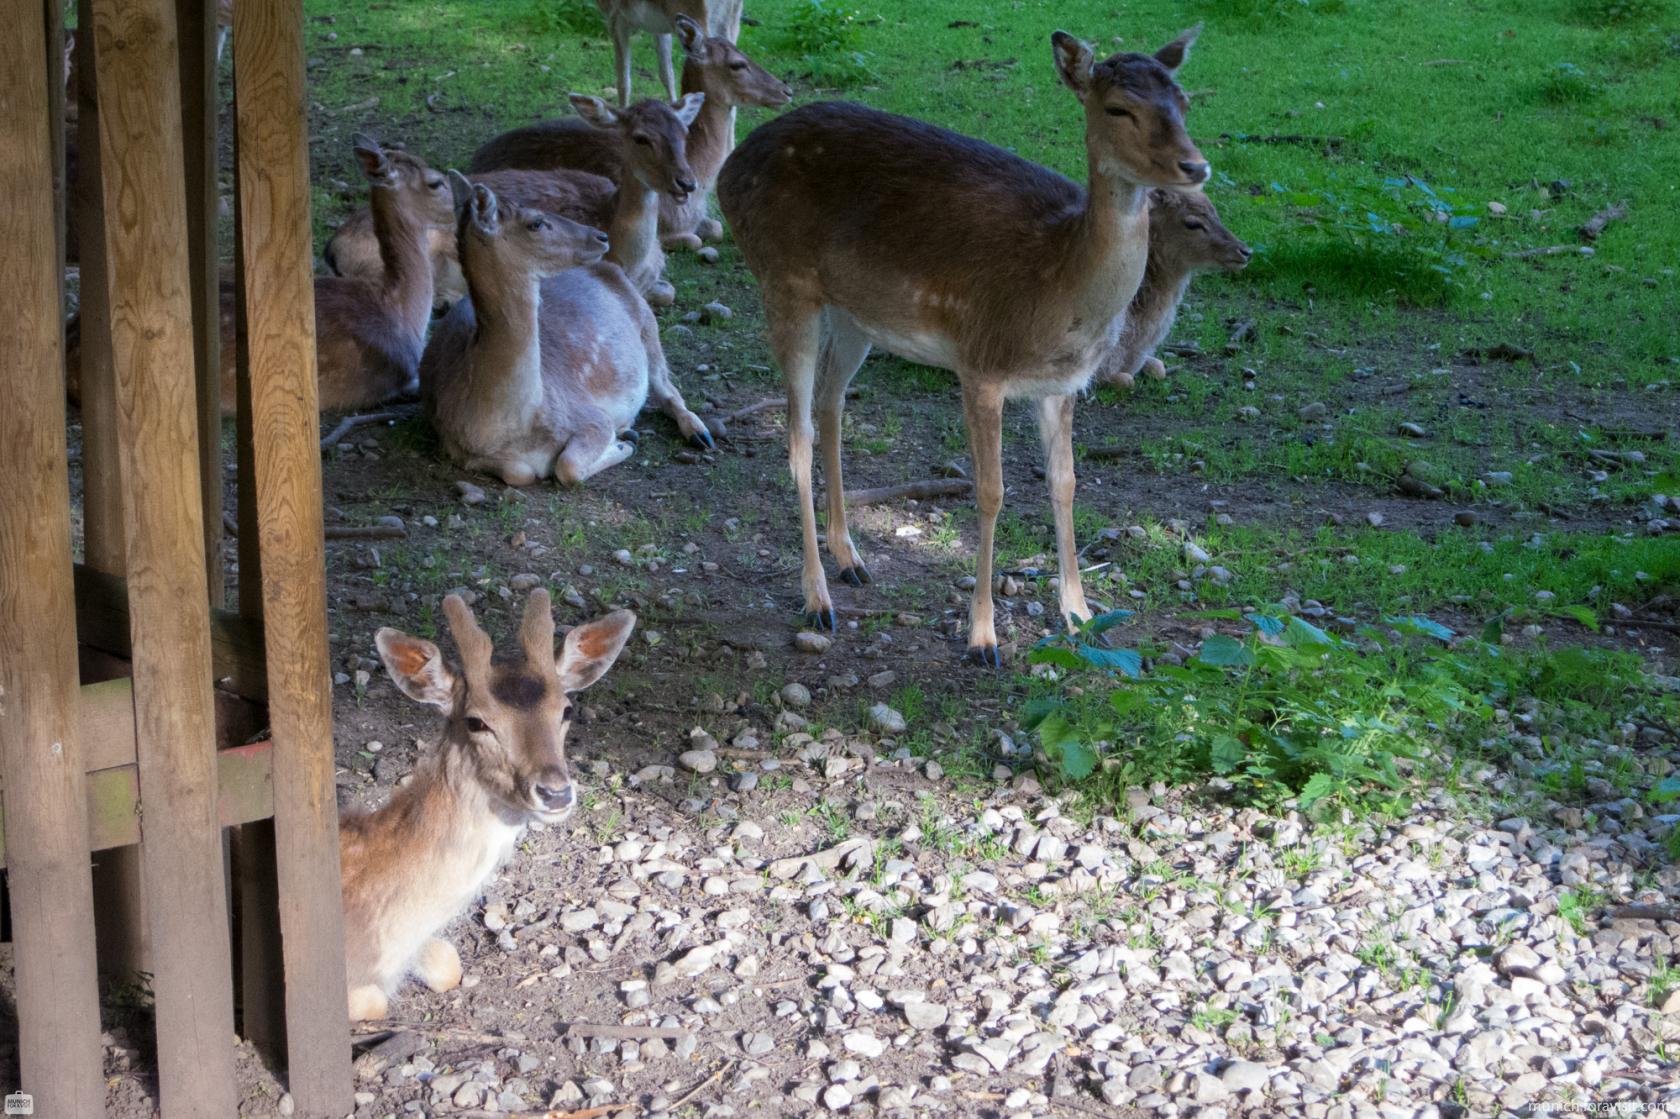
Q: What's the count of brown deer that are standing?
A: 2